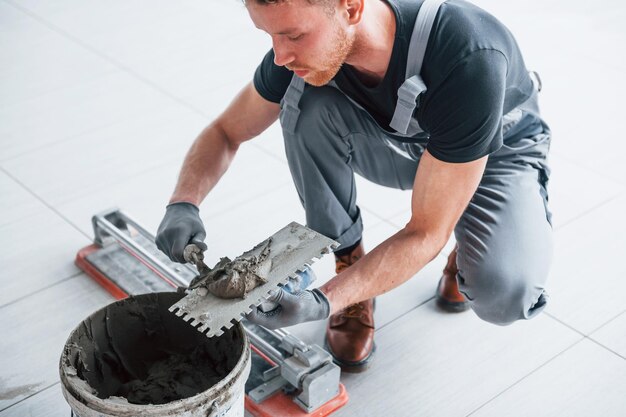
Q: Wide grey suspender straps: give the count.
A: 2